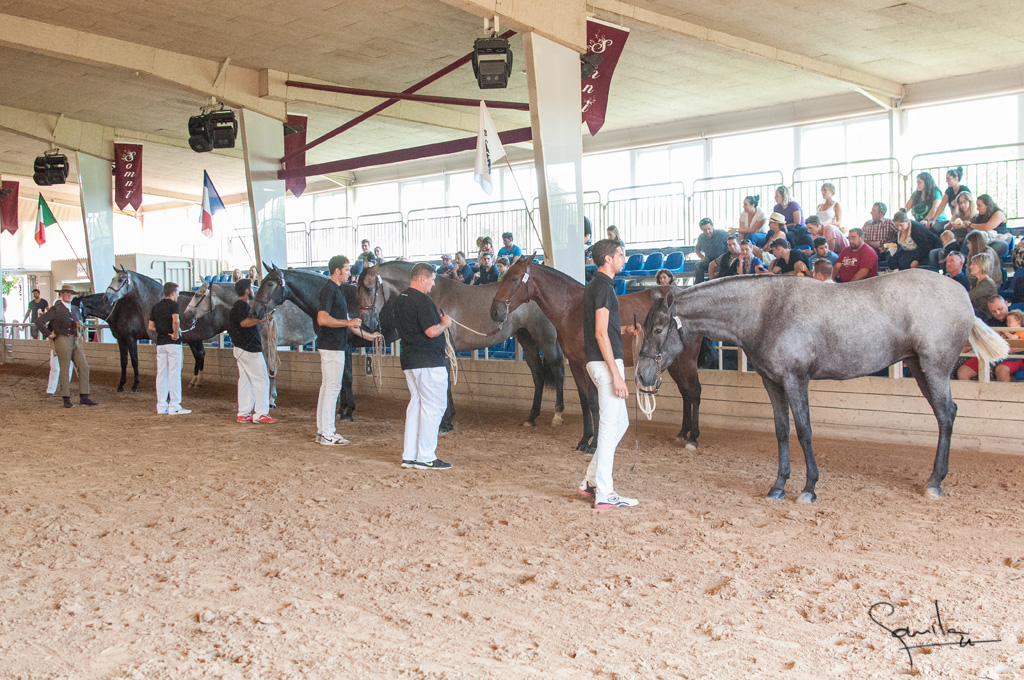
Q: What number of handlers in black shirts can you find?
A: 5